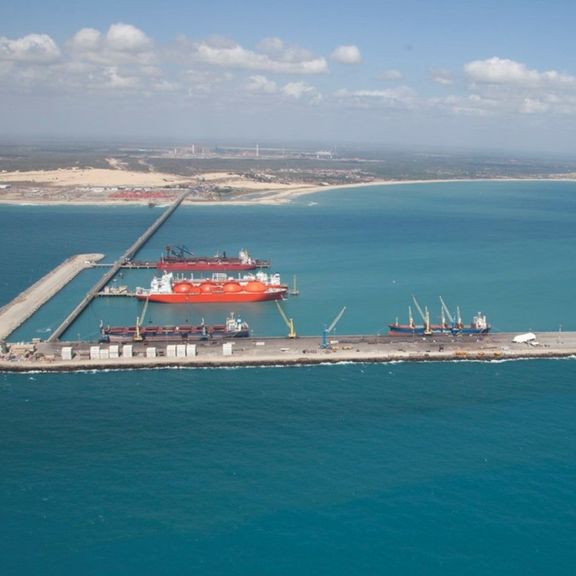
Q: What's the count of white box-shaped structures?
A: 10